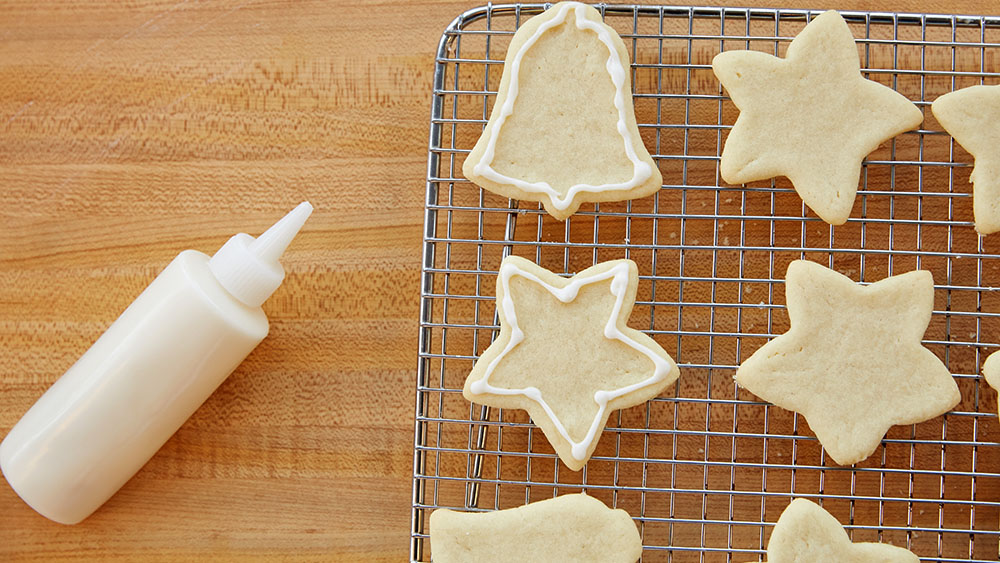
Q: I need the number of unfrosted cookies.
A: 6